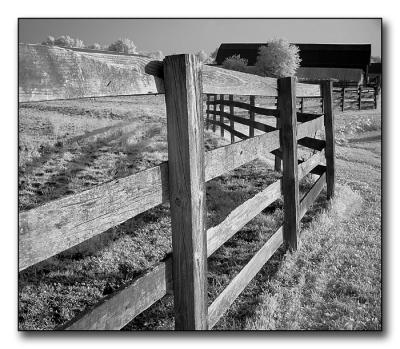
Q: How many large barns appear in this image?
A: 1